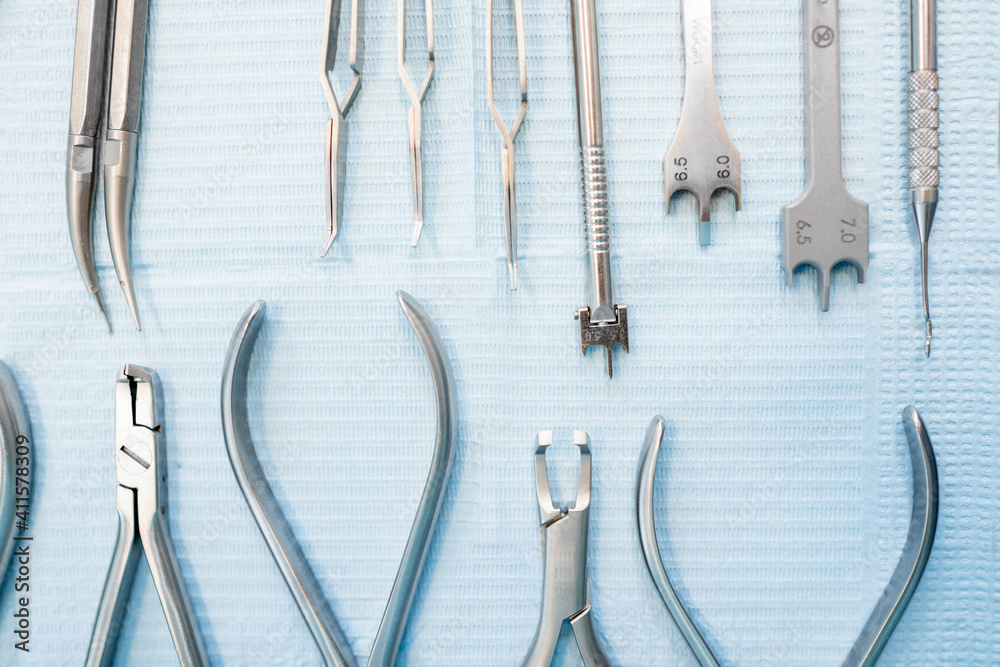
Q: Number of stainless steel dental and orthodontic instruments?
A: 14